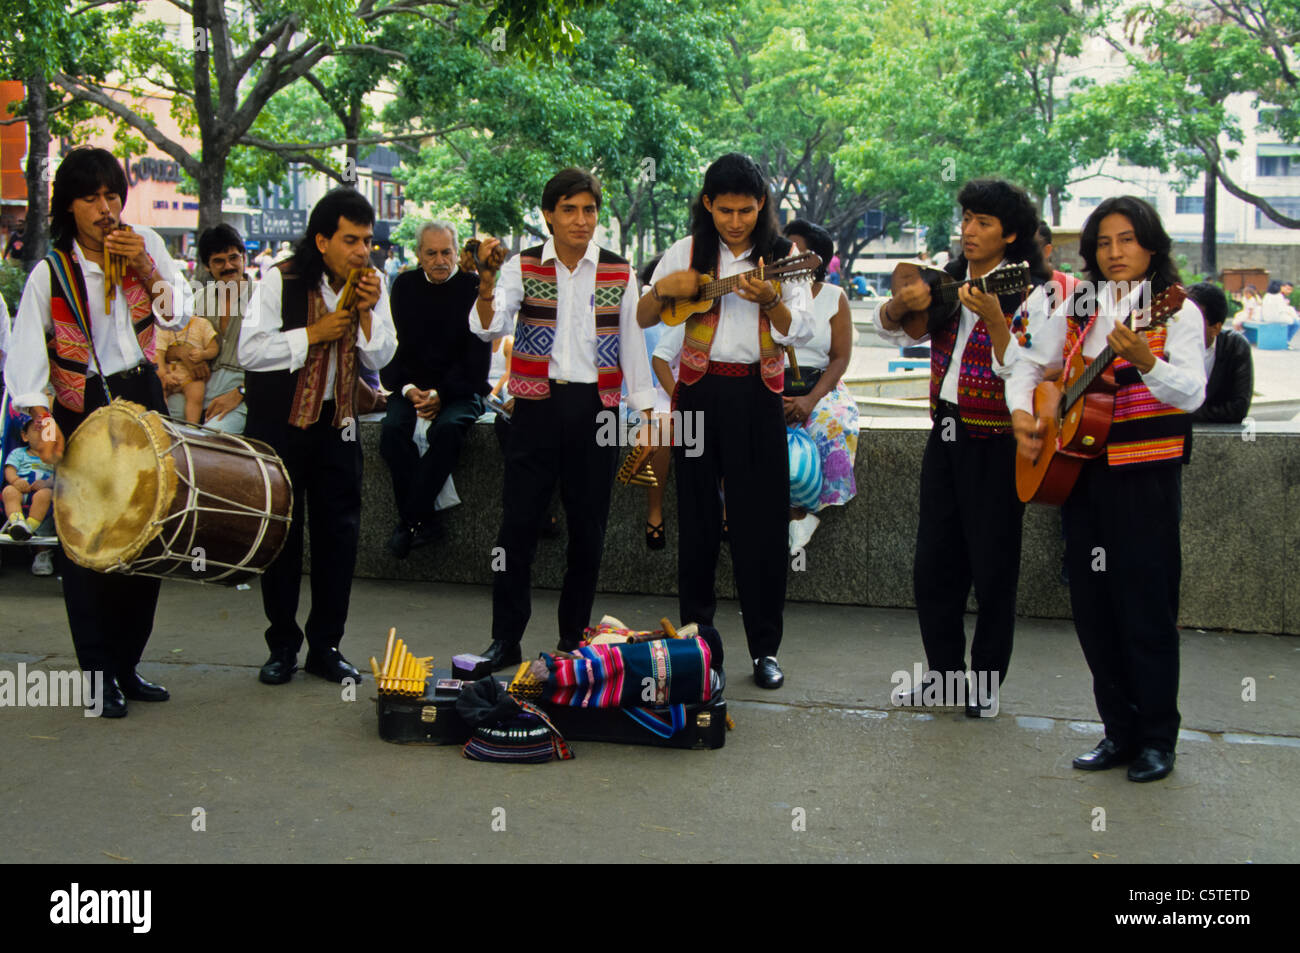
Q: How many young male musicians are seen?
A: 6